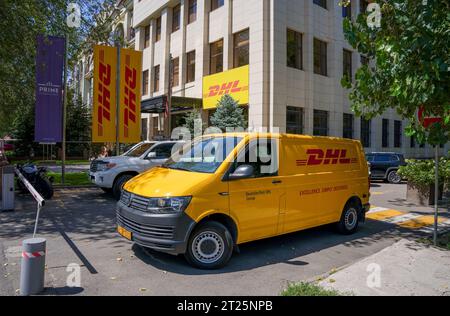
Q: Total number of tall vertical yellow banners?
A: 2